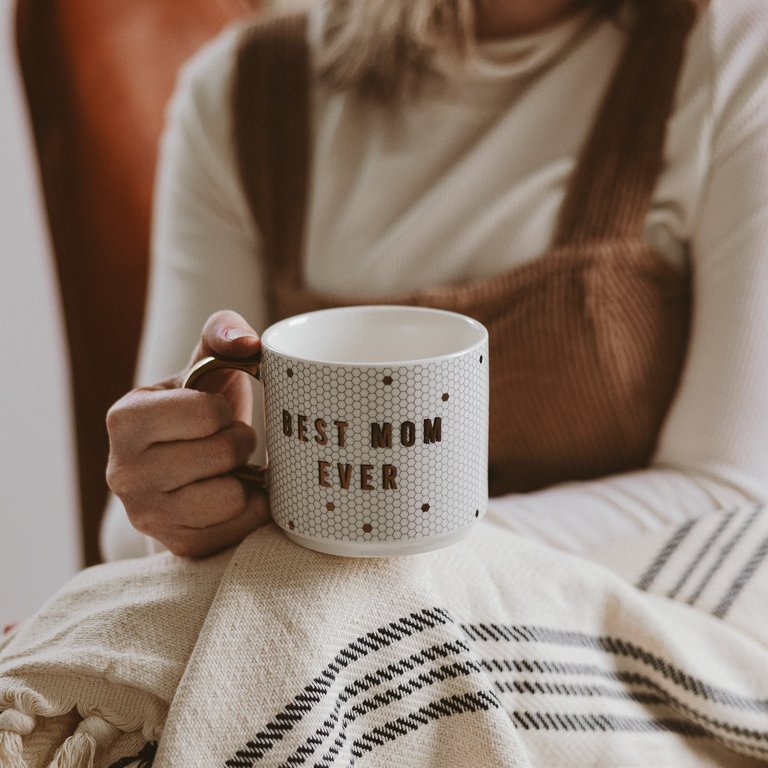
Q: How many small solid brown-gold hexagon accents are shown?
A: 9